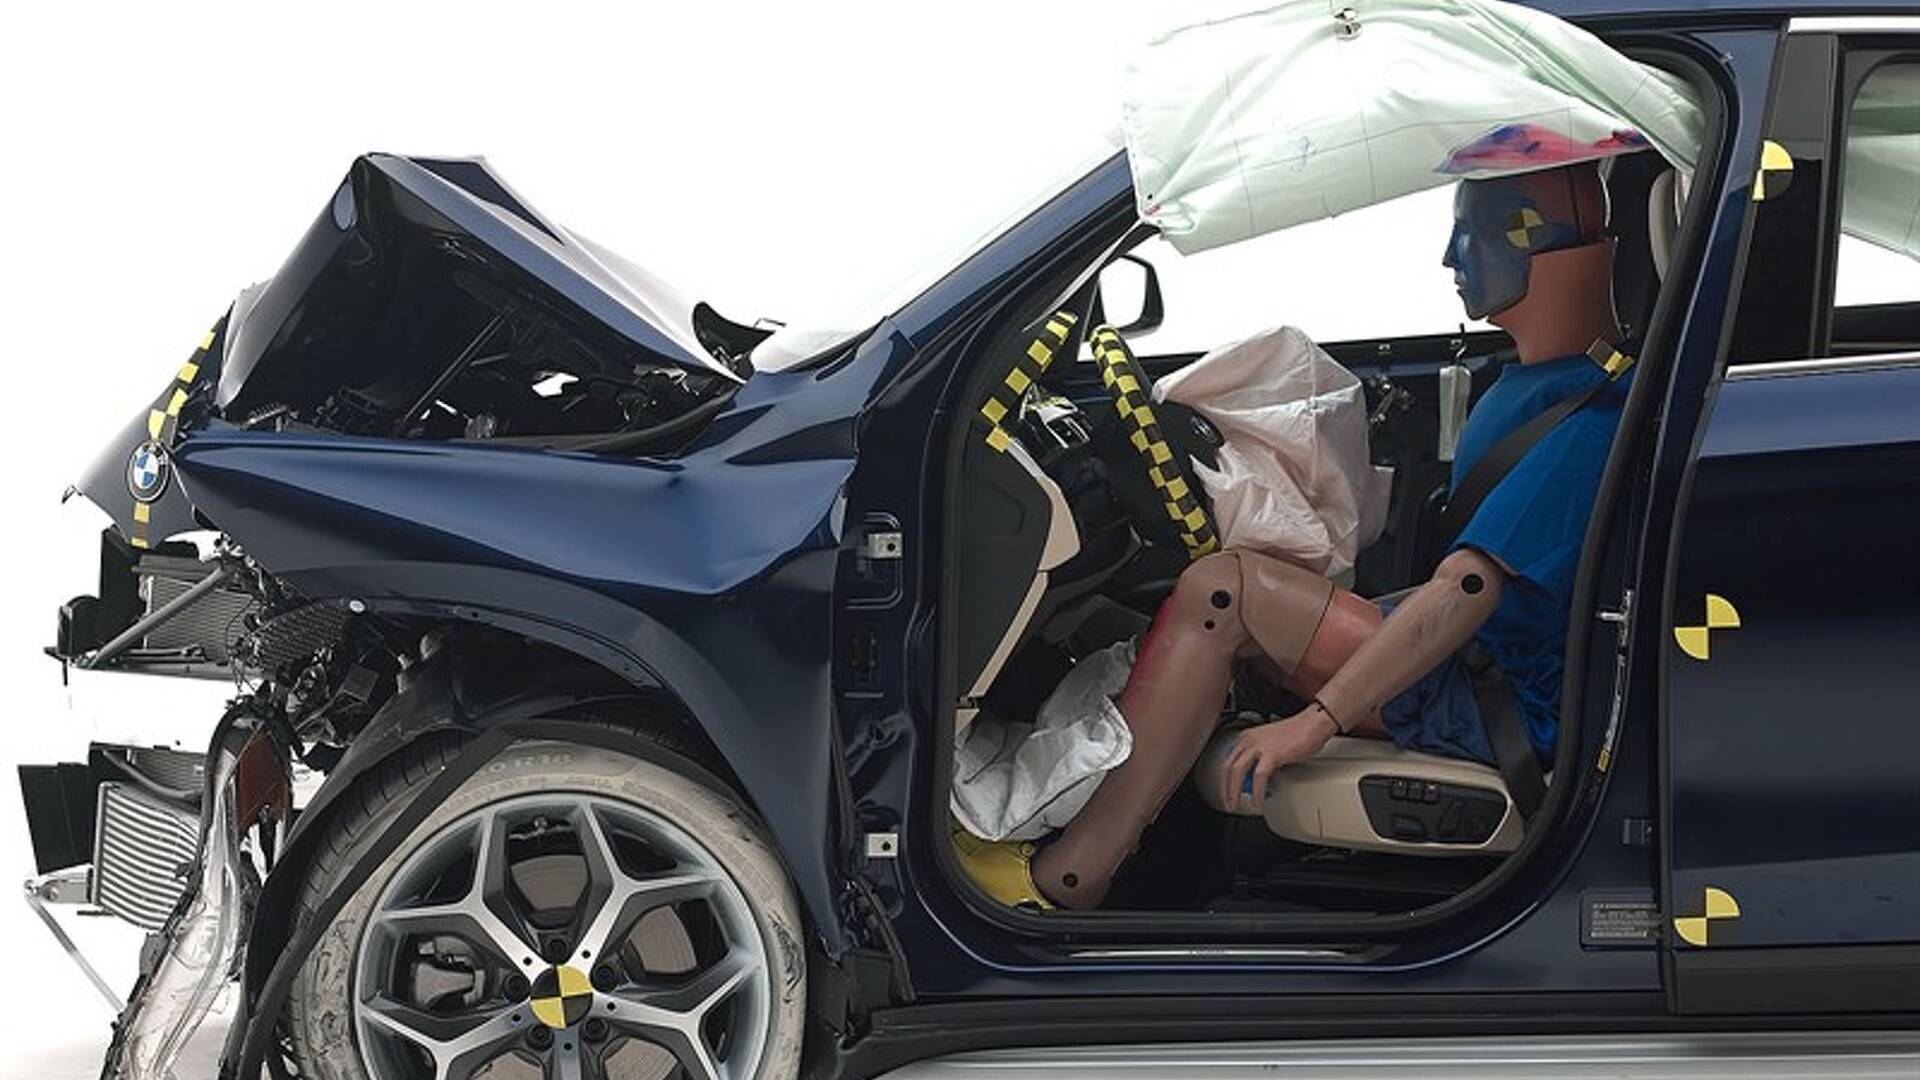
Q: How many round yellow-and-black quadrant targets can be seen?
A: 5